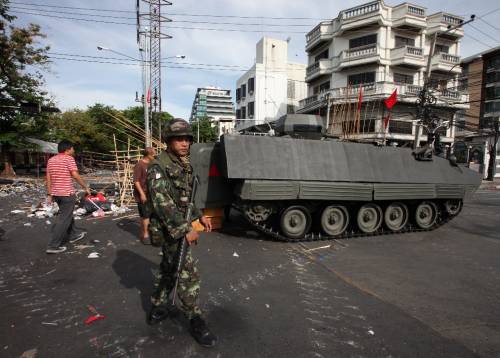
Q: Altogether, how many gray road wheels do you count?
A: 5